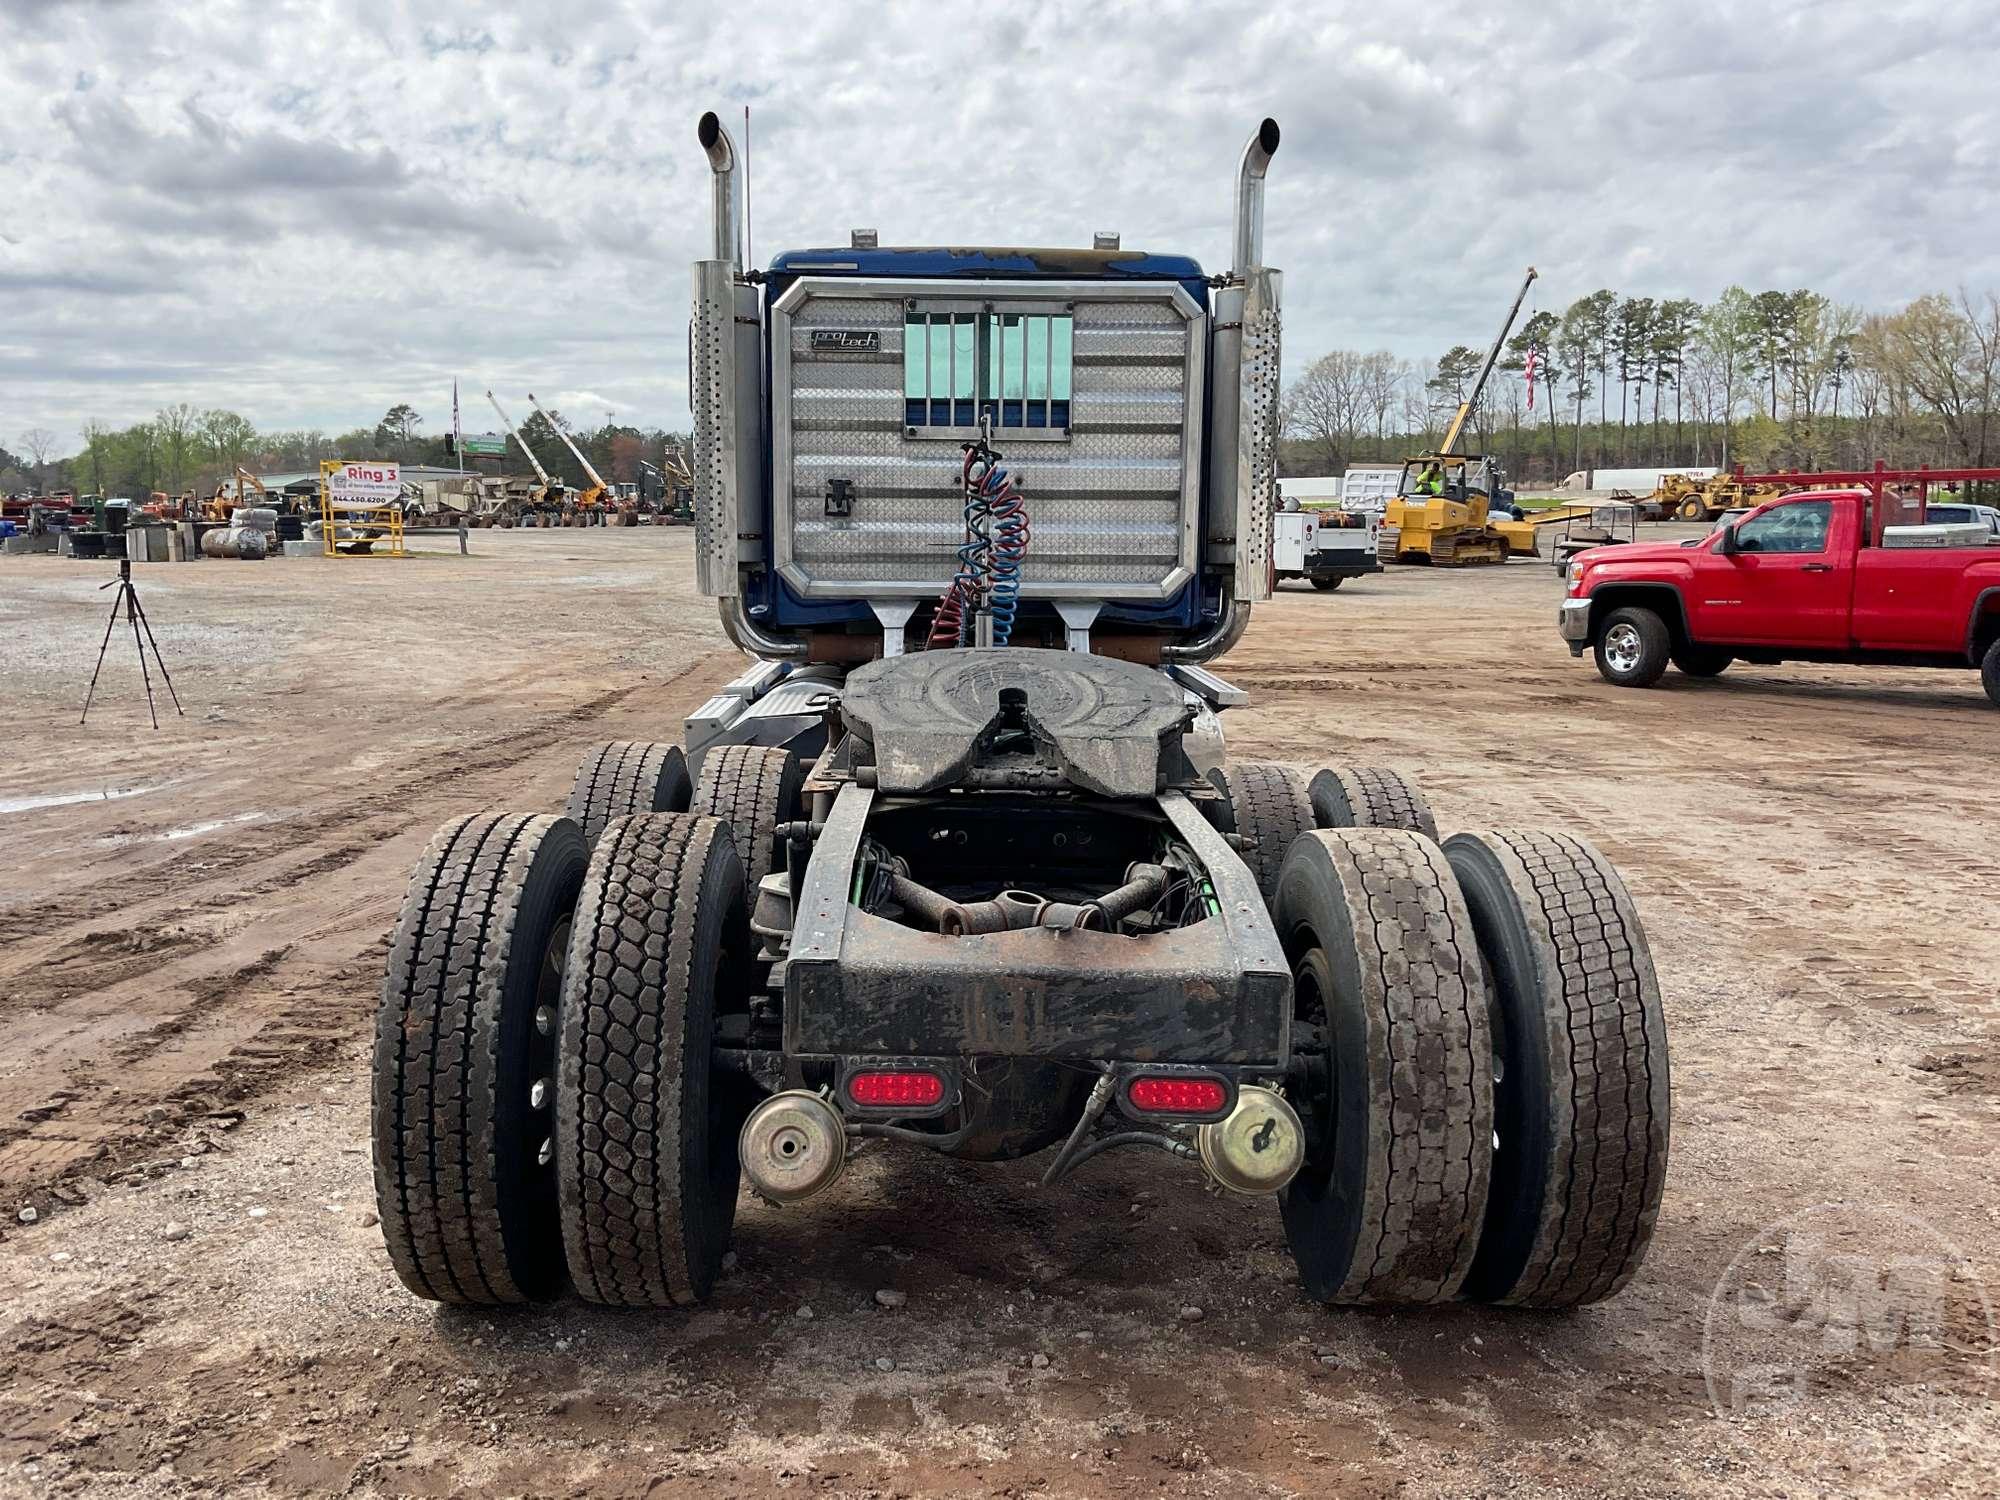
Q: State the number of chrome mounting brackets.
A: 2